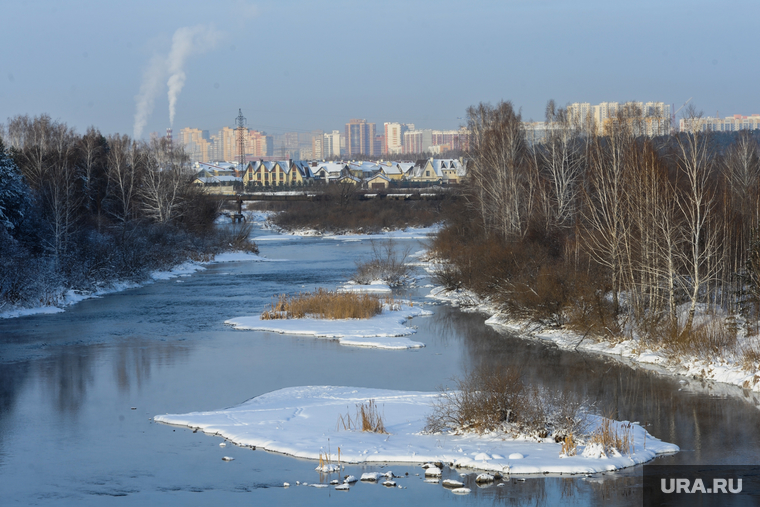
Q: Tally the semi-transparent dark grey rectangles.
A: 1